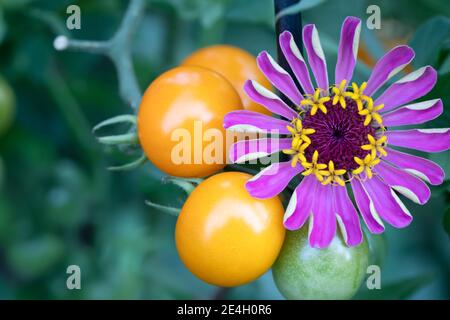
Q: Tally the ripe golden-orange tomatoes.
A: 3